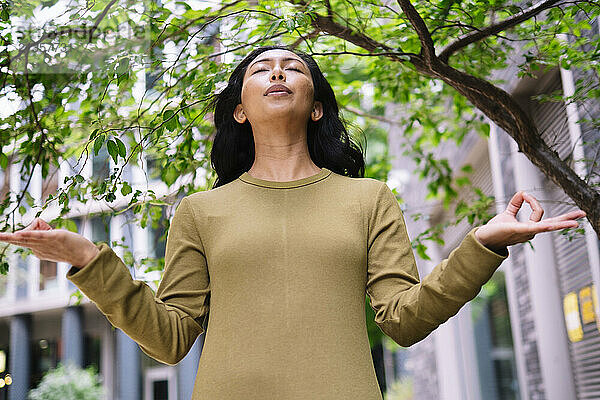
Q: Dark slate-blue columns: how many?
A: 4